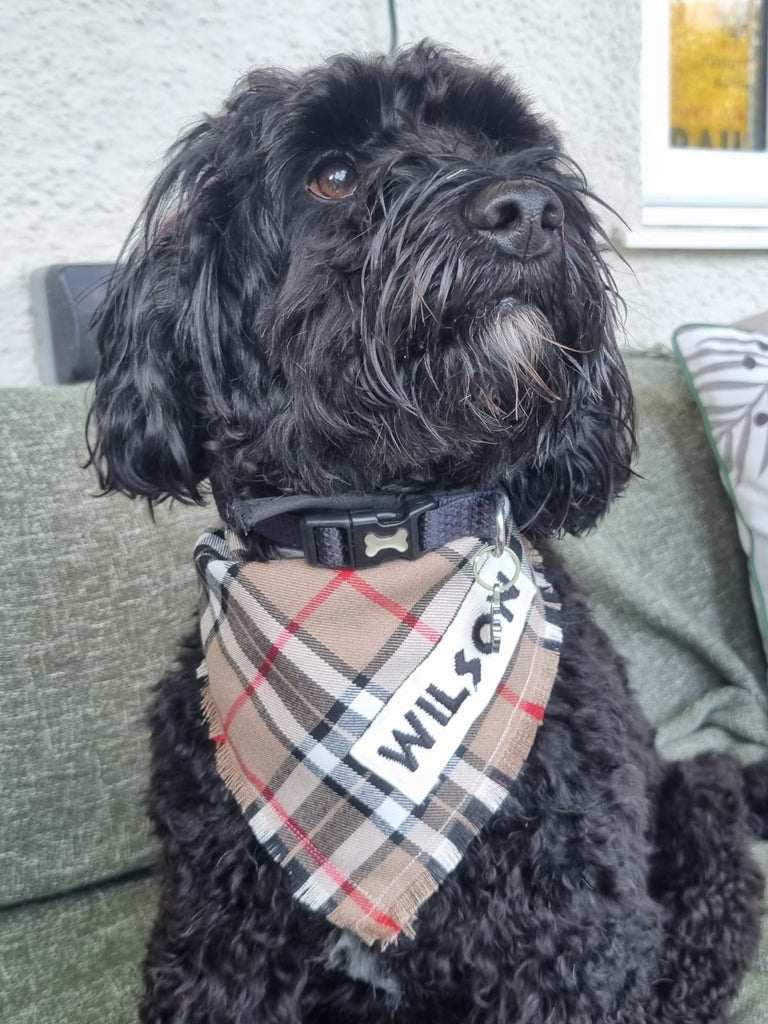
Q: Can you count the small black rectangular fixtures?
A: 1